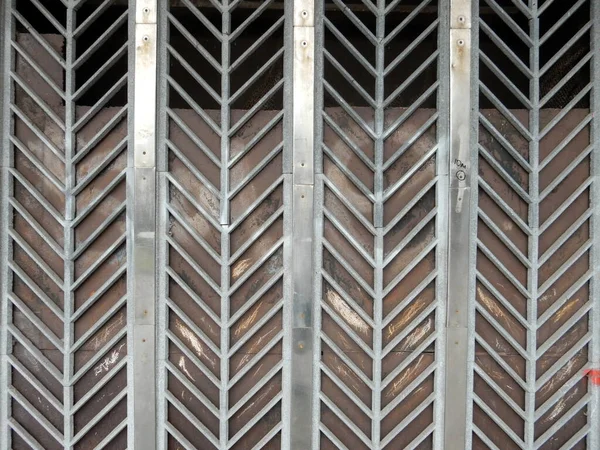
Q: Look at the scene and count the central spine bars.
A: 4